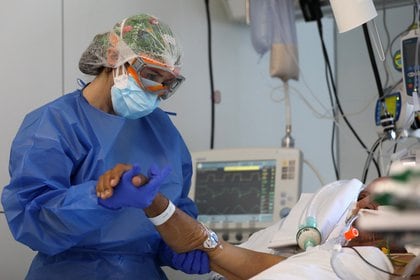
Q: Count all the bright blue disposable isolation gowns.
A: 1